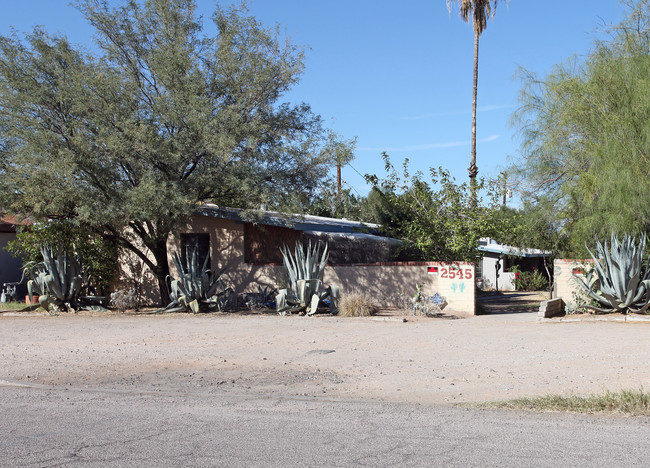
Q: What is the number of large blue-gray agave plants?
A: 4